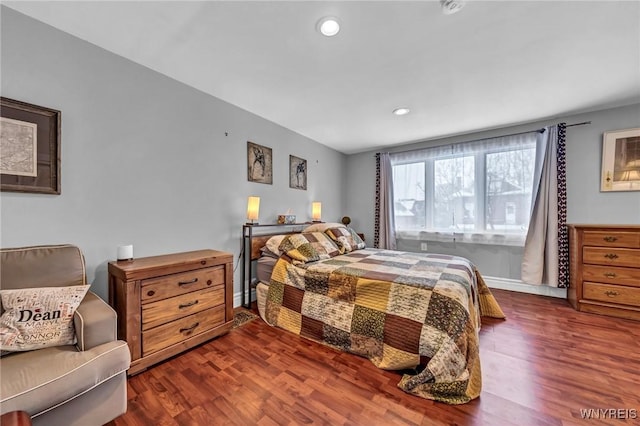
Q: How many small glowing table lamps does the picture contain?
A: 2